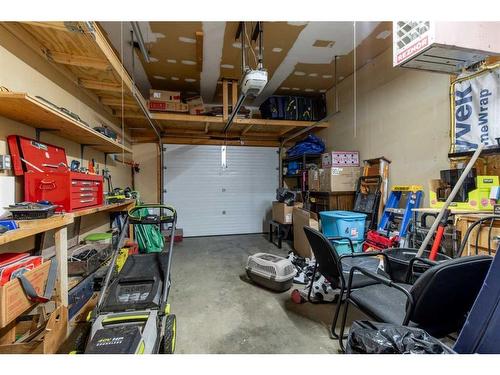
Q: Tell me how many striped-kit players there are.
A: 0